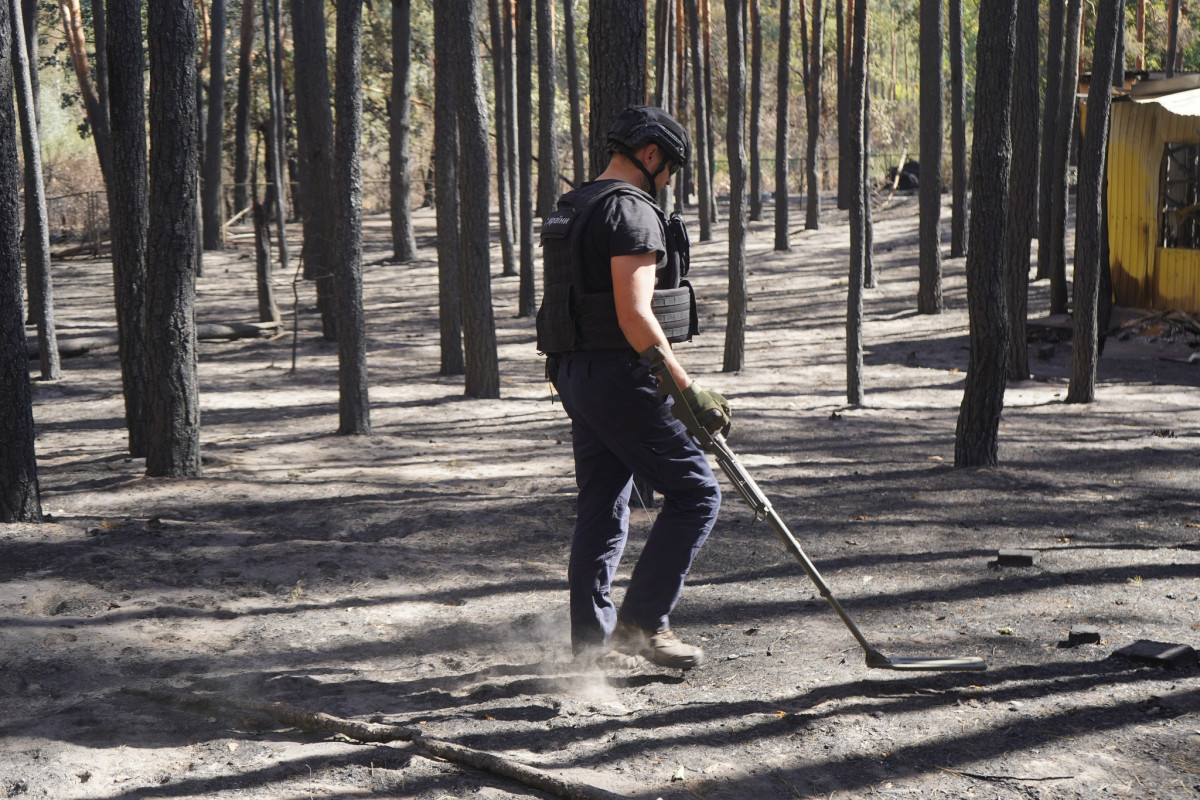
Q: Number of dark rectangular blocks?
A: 3